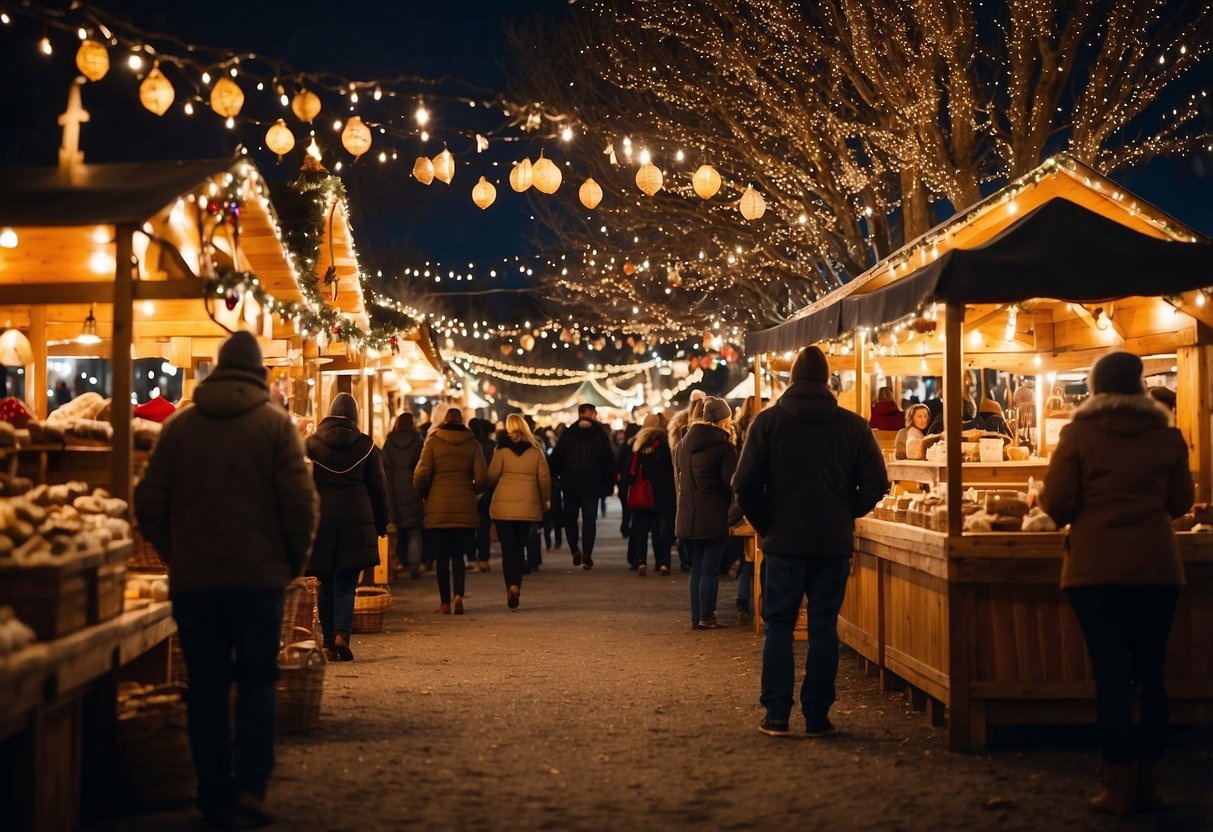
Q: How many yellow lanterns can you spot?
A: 15